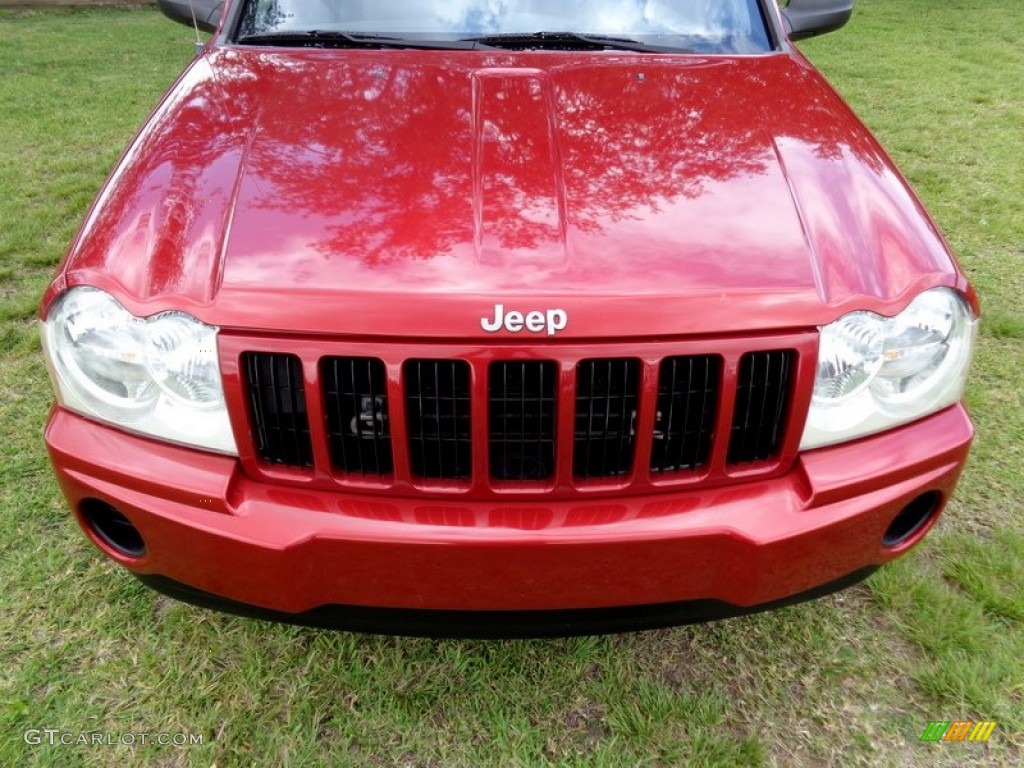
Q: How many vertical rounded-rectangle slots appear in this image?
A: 7